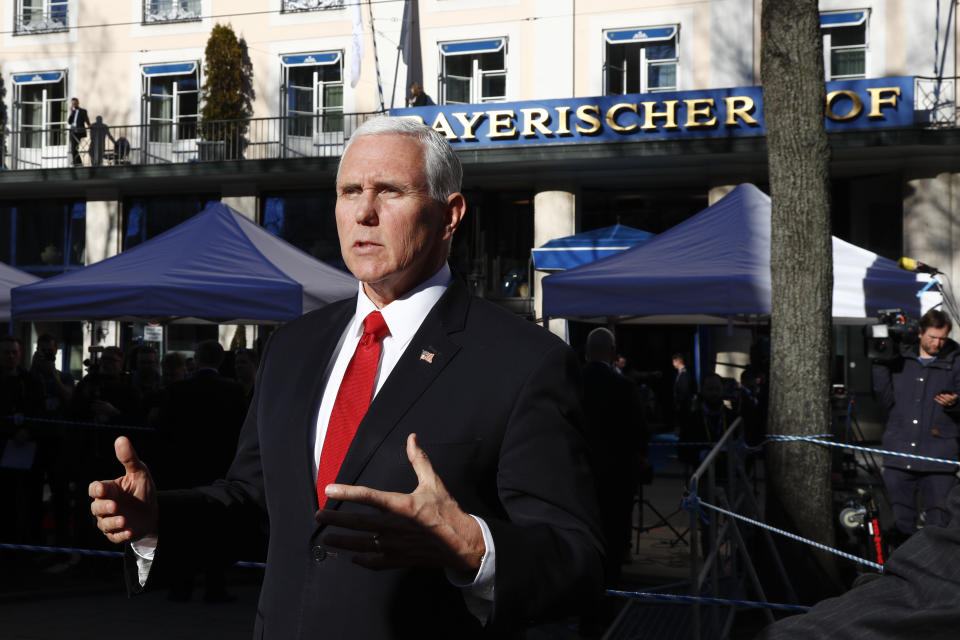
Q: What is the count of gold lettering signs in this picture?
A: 1